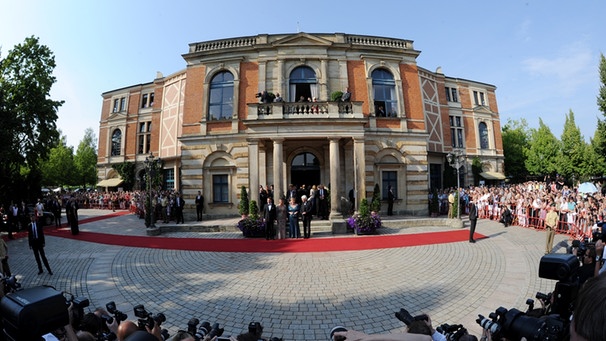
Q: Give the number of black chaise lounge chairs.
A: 0